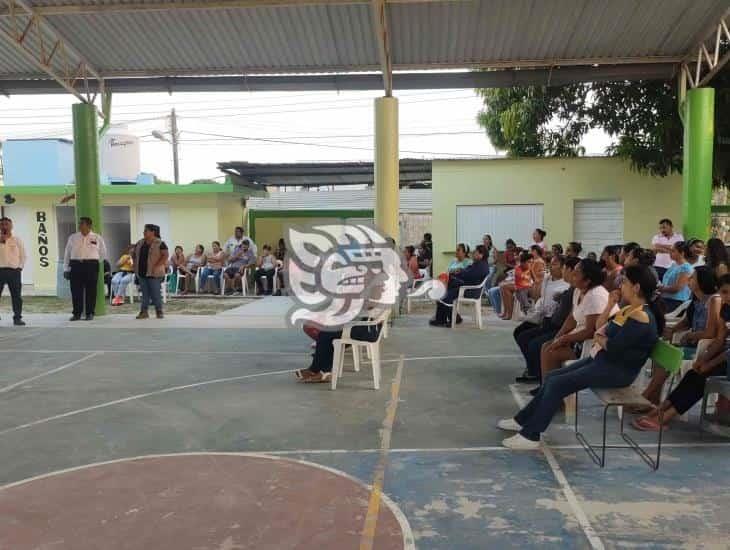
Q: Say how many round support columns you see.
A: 3